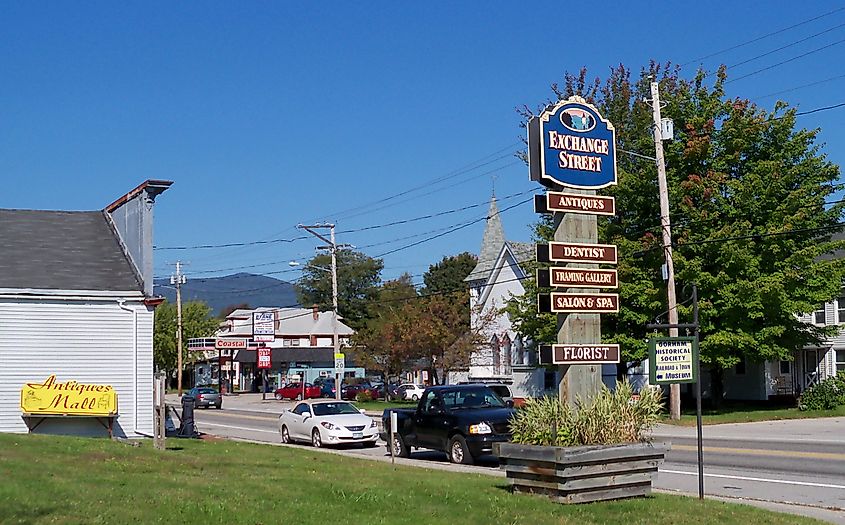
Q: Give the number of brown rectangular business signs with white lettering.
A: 5